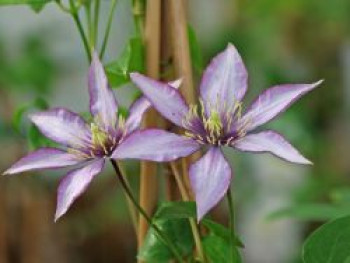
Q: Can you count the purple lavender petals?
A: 11